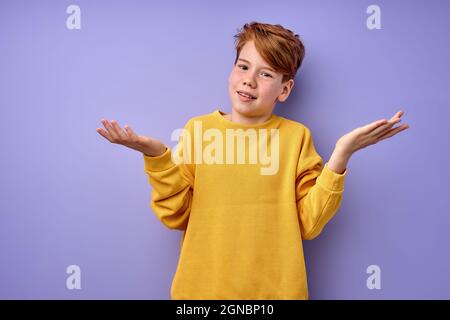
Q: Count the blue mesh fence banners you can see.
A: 0